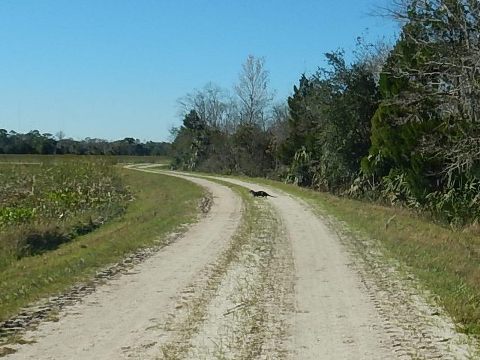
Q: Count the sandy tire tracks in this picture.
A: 2